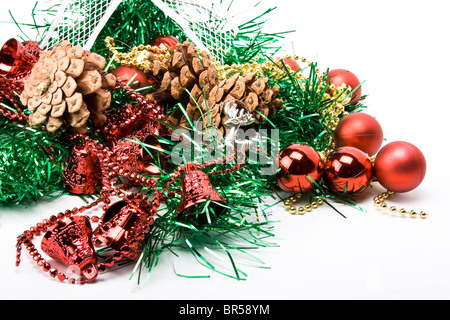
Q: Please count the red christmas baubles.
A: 8